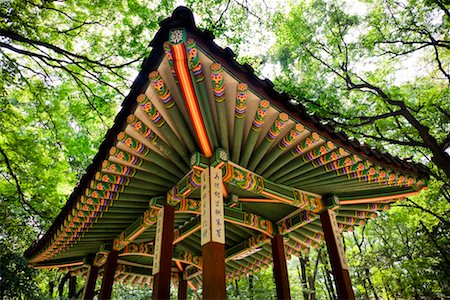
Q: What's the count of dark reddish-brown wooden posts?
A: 7